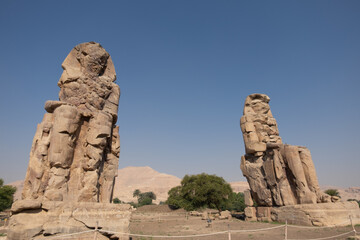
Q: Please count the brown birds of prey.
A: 0